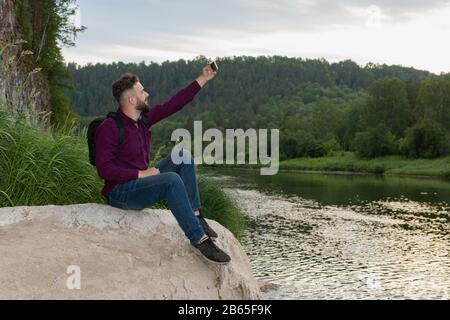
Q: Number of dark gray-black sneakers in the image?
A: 2